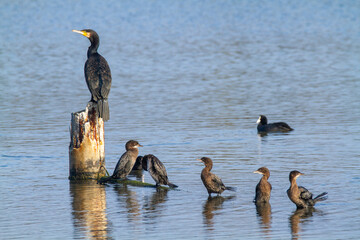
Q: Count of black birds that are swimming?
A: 1